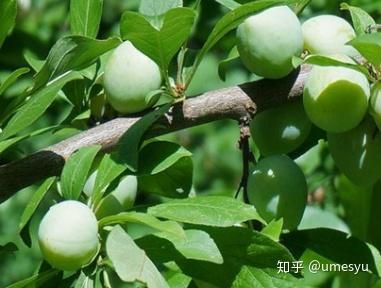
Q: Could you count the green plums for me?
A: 10